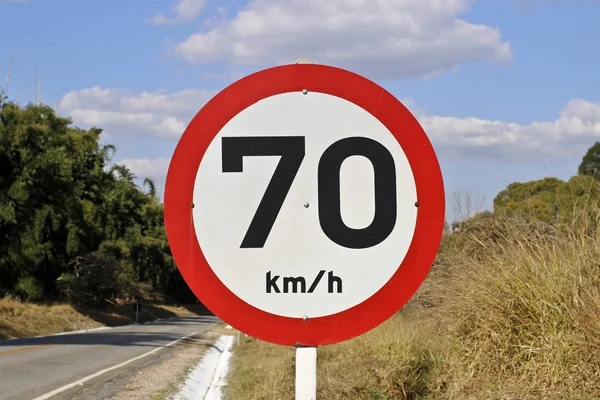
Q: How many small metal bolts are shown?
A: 5